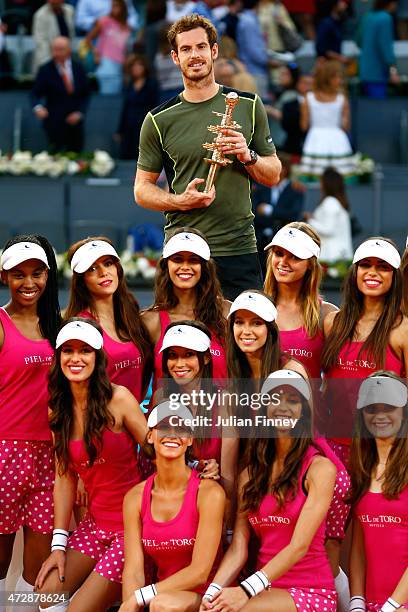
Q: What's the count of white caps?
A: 11